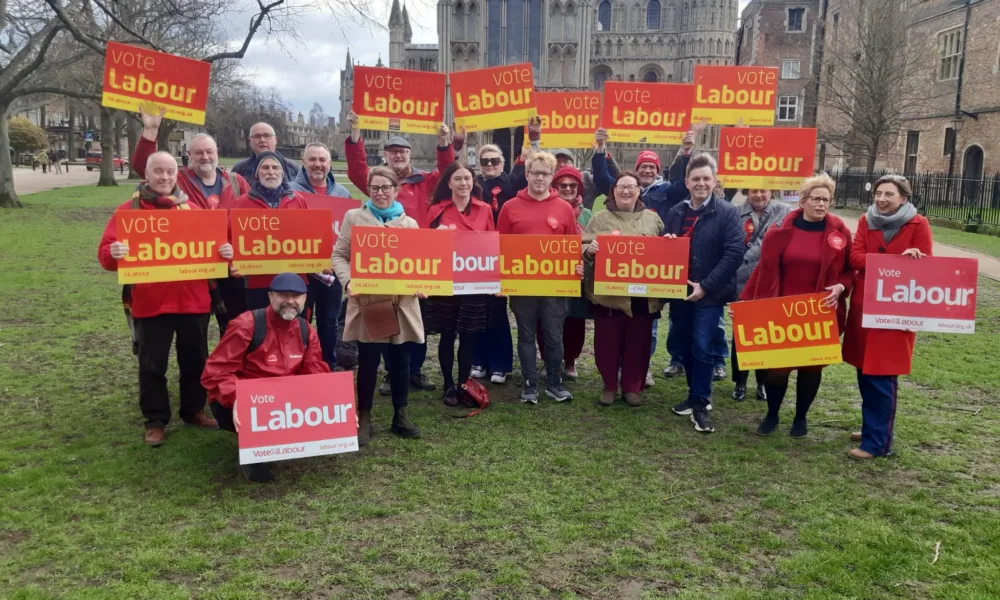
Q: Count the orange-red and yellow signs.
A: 13